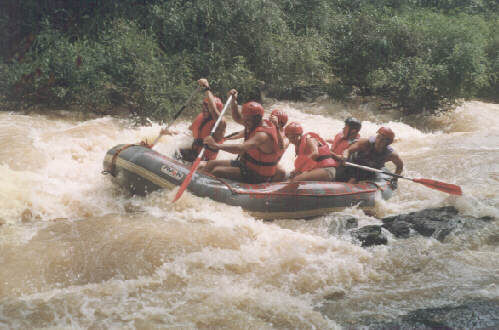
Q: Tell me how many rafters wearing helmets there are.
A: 6